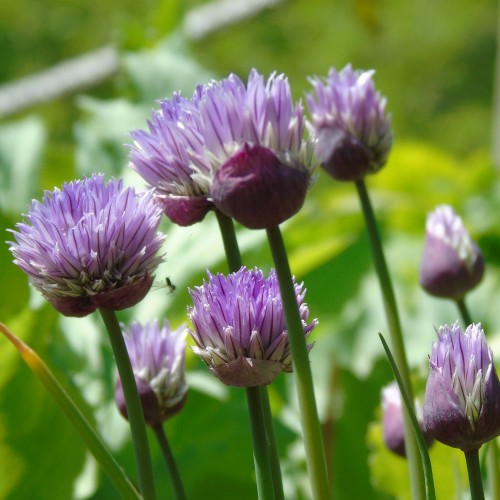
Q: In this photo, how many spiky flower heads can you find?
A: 9